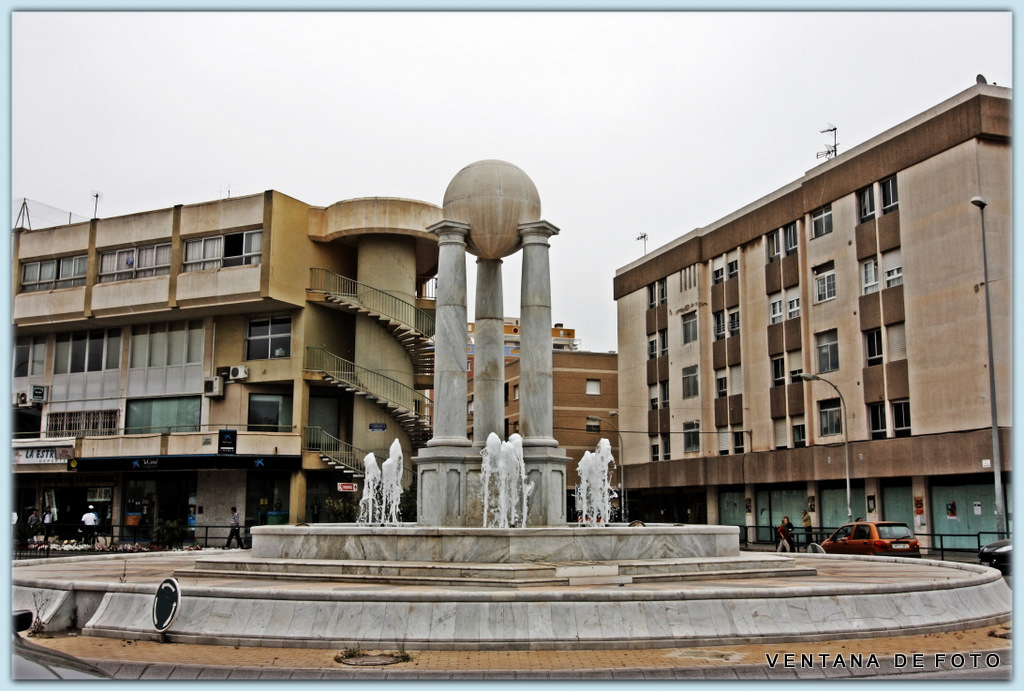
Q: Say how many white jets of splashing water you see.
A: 3